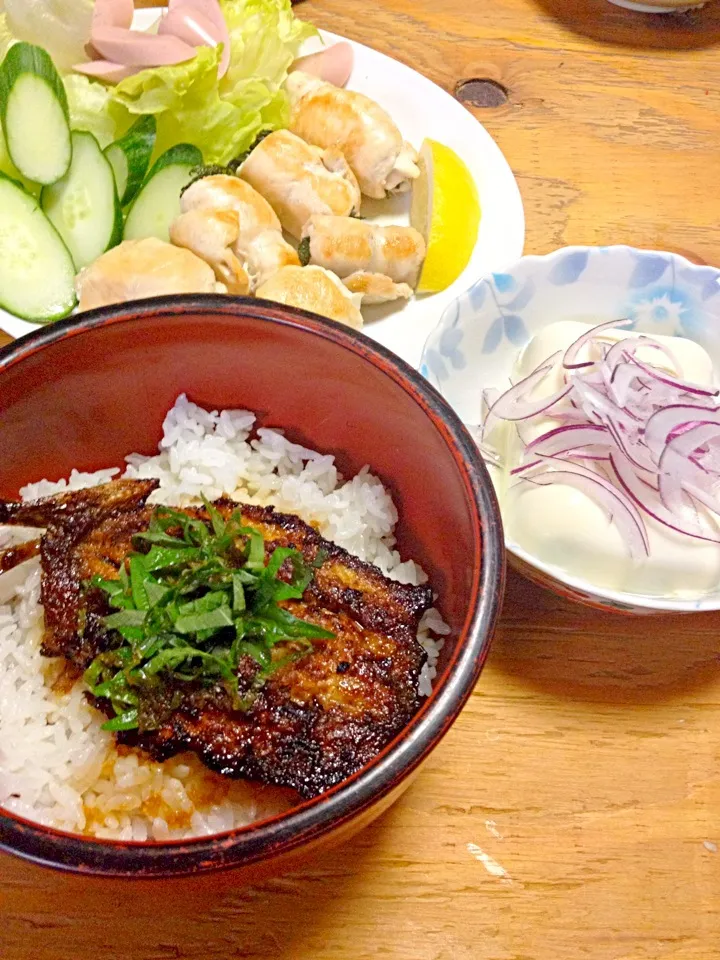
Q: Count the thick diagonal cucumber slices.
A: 5